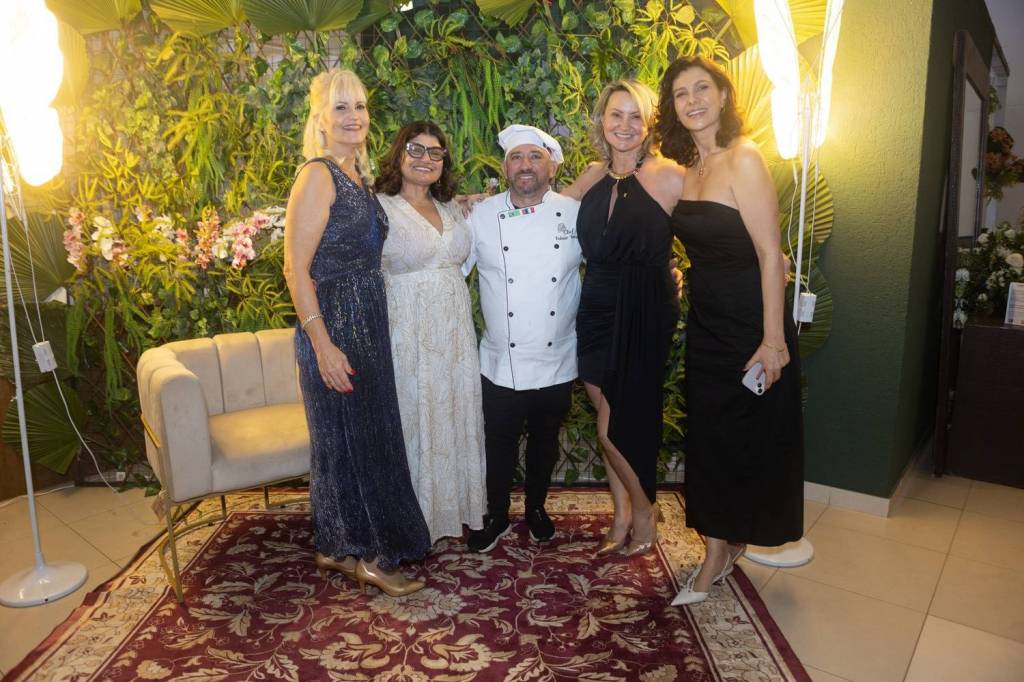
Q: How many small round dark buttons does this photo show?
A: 10